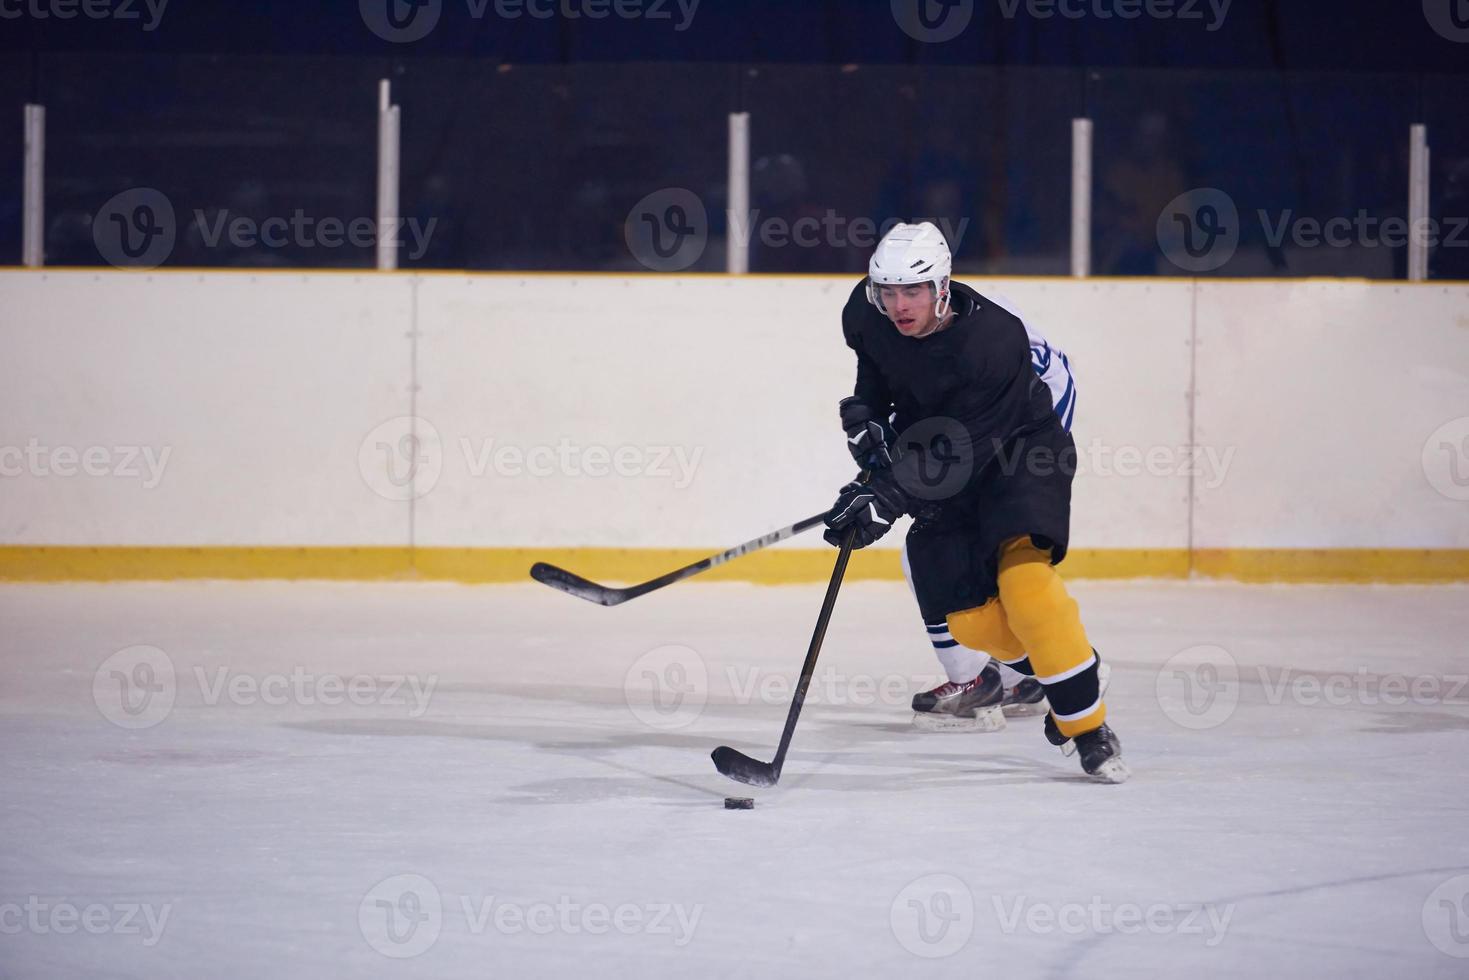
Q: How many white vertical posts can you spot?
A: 5